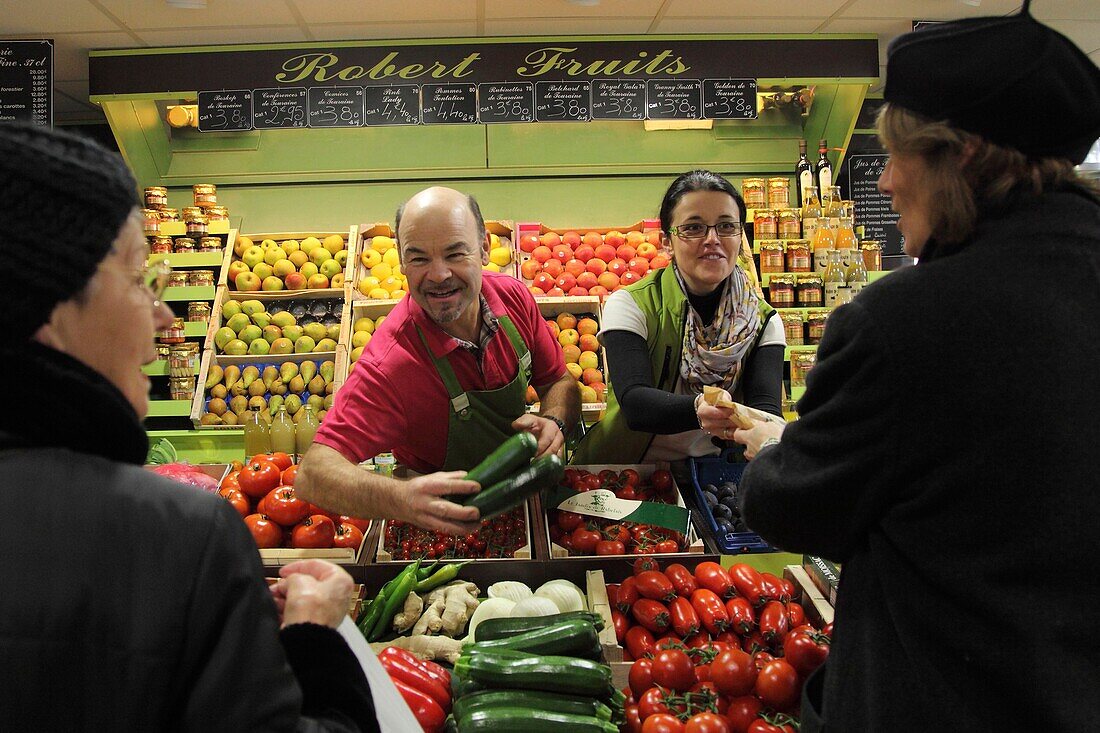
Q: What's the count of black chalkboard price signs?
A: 10